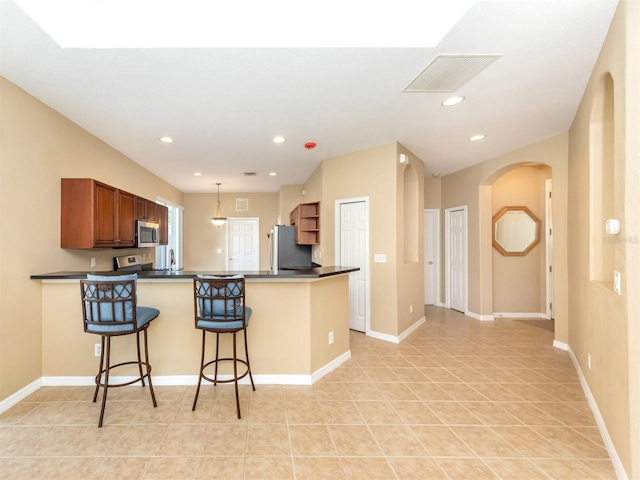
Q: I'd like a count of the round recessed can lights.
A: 6